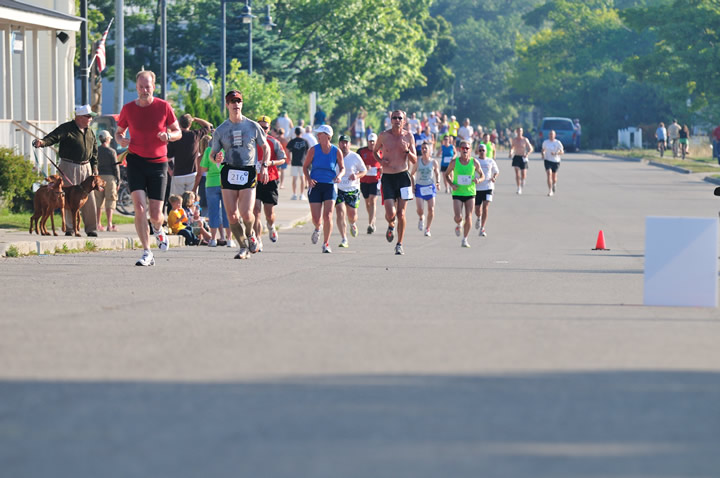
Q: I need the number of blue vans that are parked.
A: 1